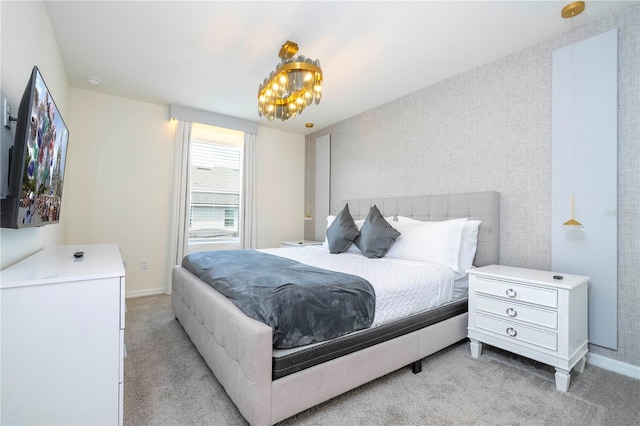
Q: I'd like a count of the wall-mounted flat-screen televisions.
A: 1